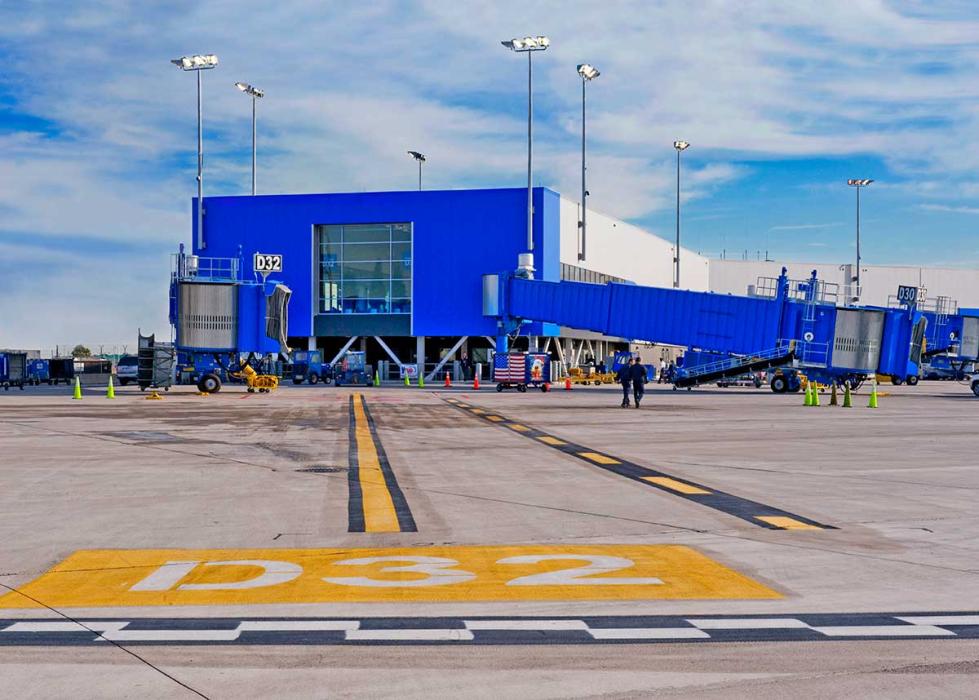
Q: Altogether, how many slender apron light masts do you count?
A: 7